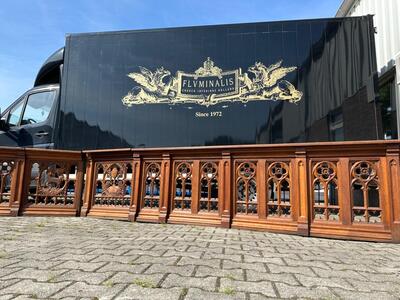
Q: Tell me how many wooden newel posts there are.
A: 7